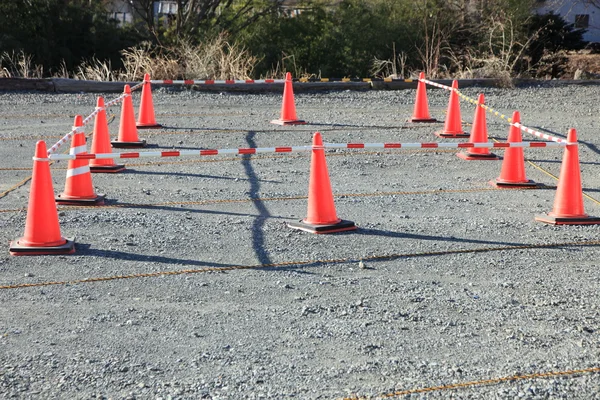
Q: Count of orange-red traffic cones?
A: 12